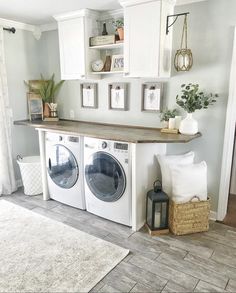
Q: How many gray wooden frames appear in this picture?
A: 3